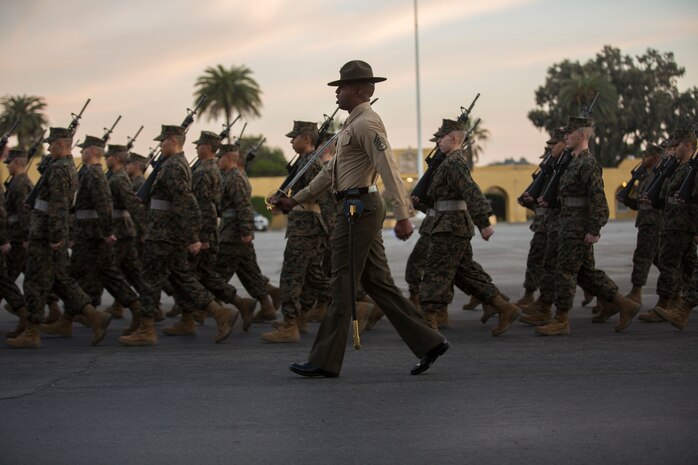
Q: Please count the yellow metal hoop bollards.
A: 0